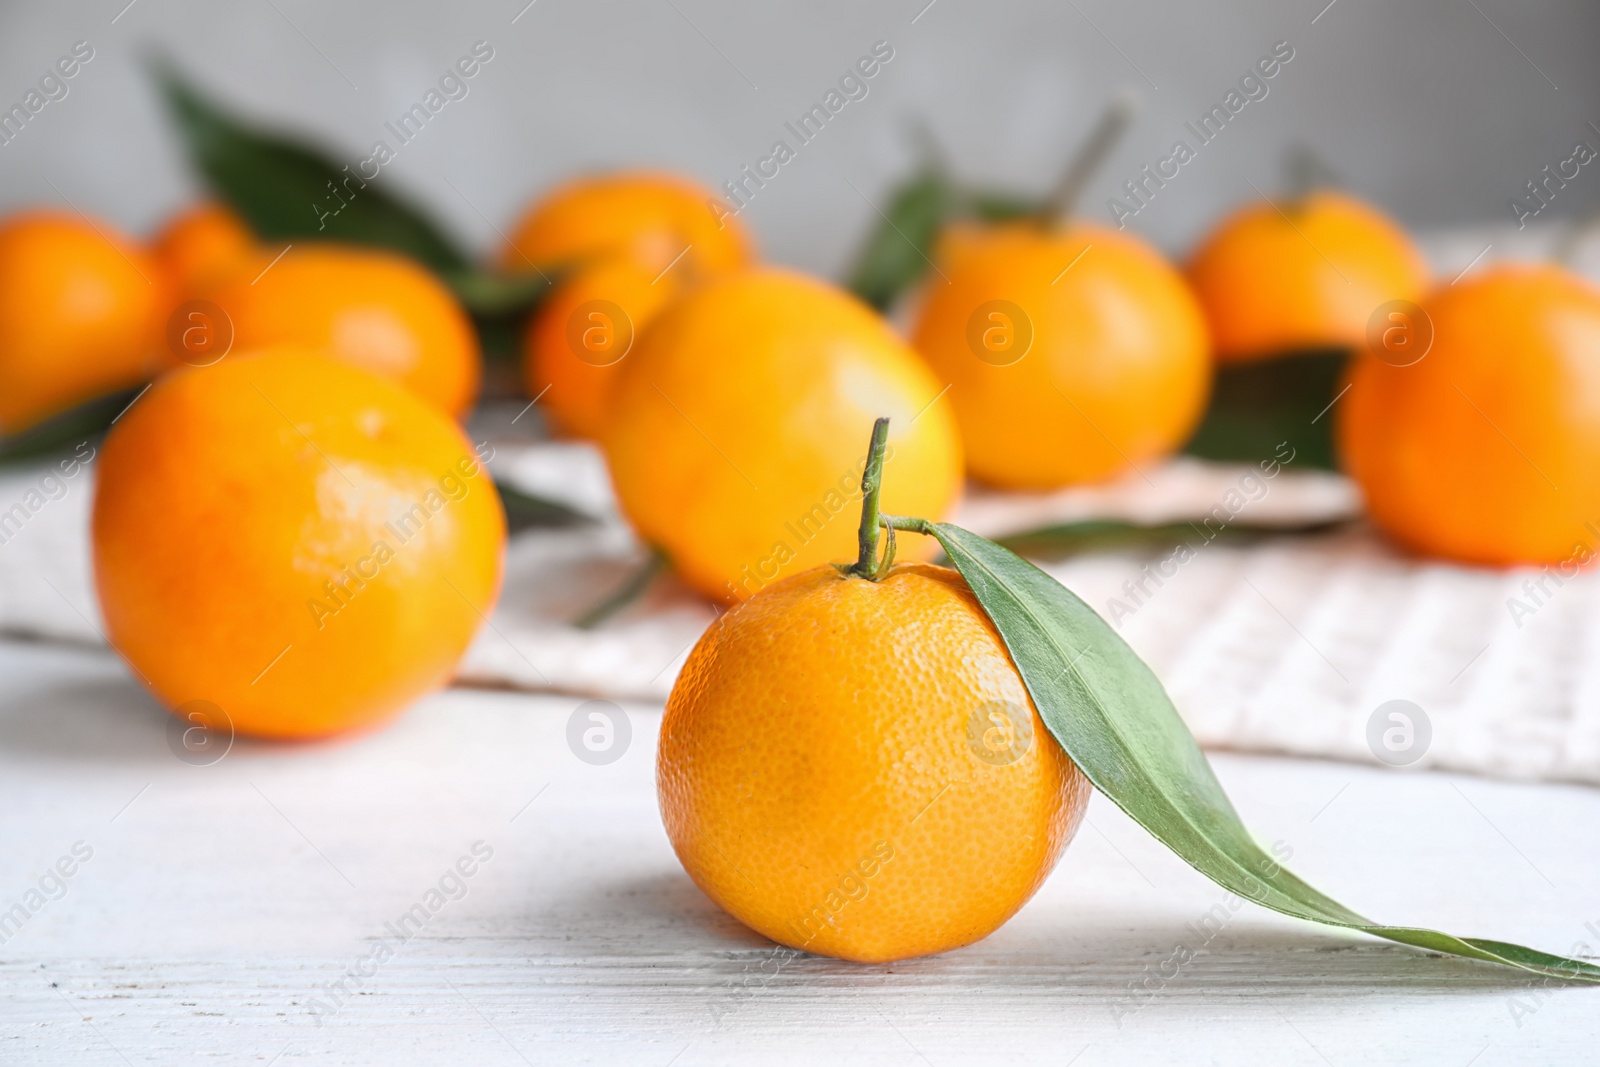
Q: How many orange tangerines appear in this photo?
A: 11